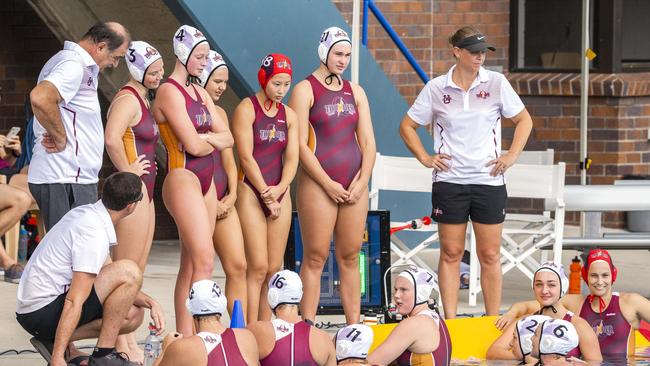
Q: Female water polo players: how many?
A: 13